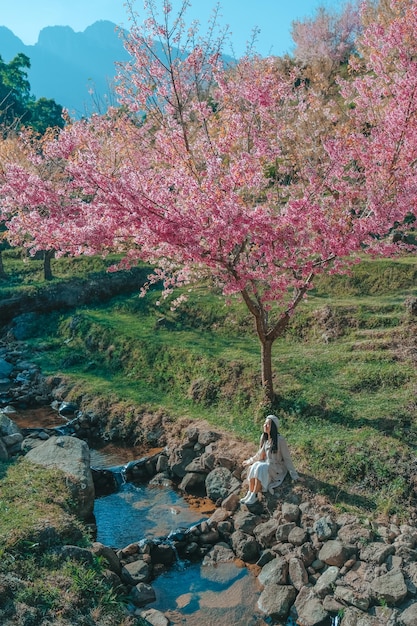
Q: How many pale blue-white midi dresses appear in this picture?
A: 1